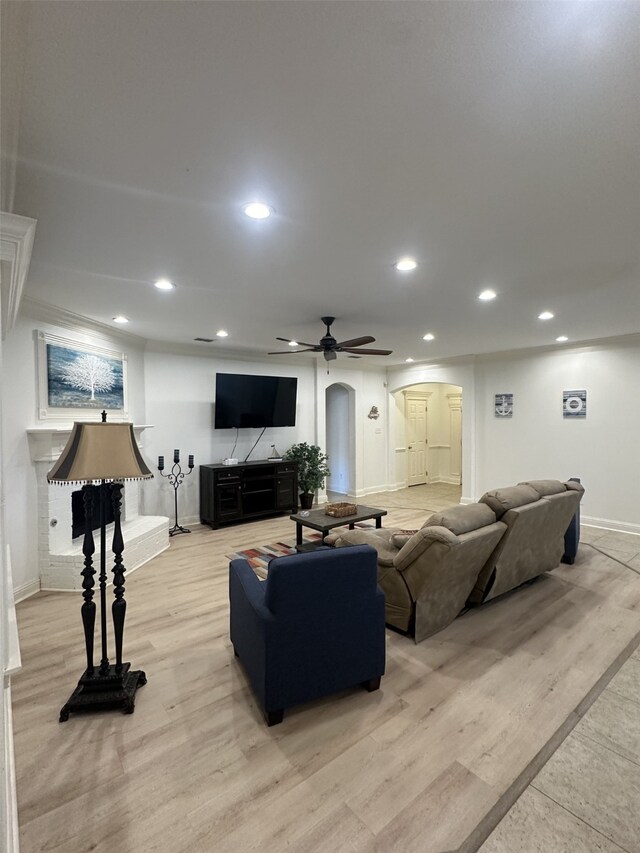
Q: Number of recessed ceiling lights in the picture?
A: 11